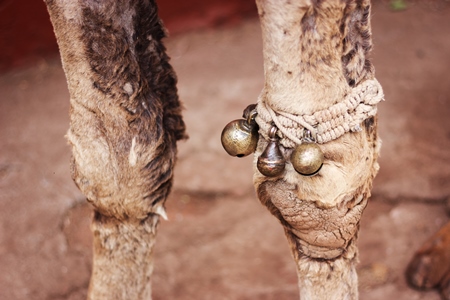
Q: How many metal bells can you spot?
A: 3